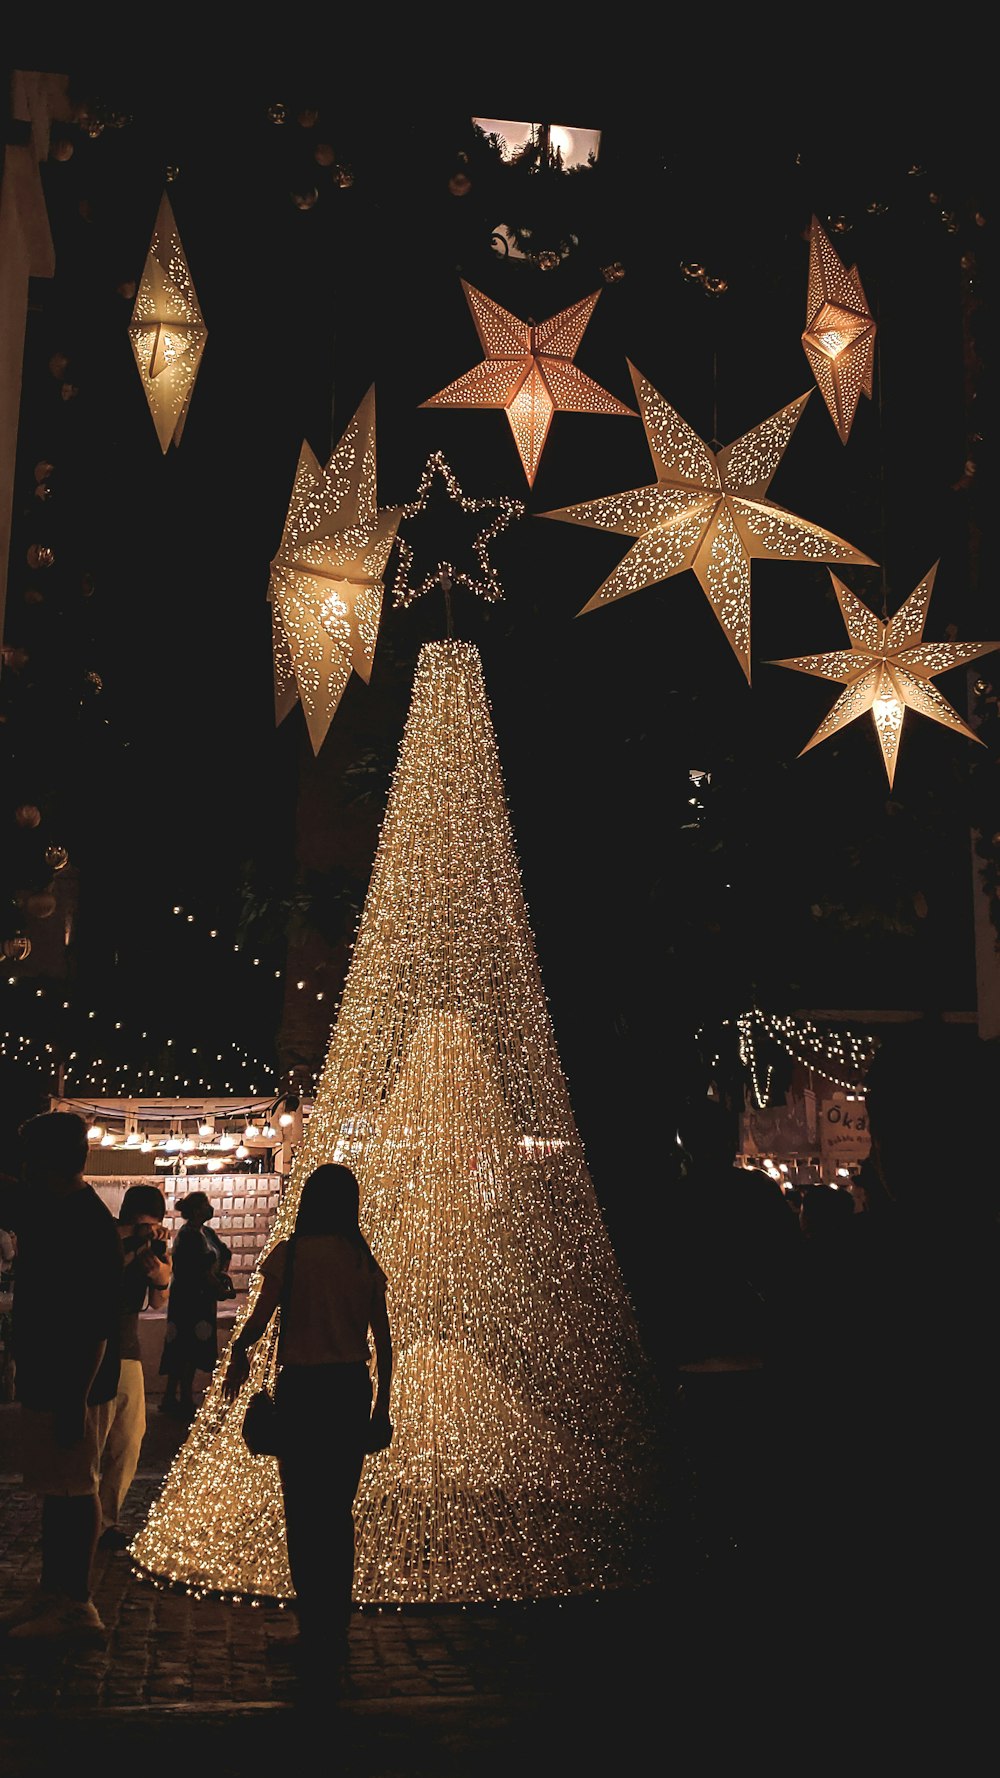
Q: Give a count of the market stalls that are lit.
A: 2